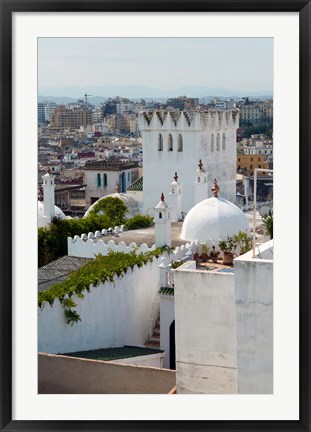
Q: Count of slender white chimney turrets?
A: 4